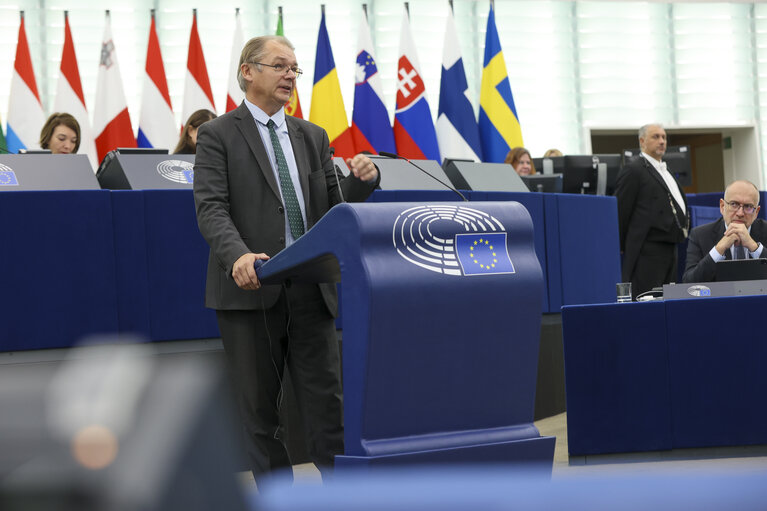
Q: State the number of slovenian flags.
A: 1